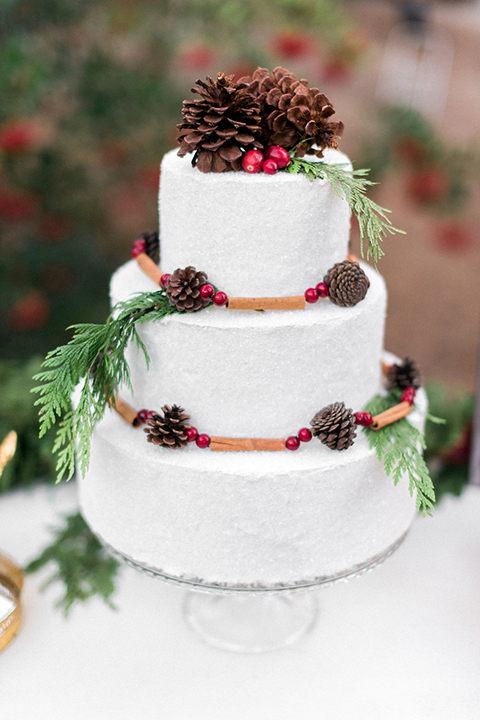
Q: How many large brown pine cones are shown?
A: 2